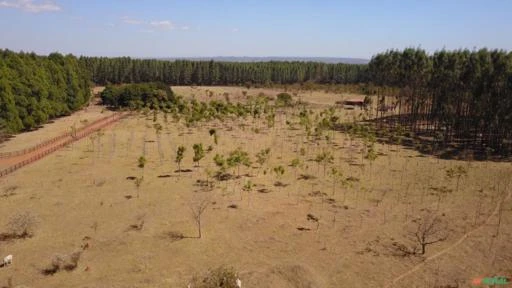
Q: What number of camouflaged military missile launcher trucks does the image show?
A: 0